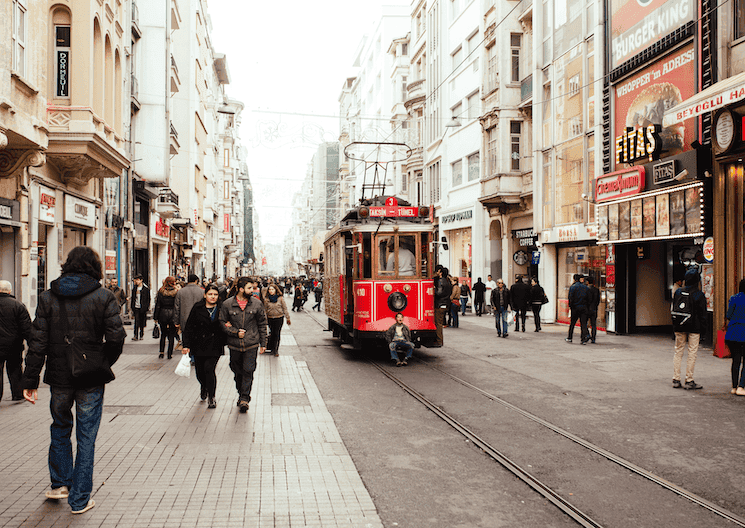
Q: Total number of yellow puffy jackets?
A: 0